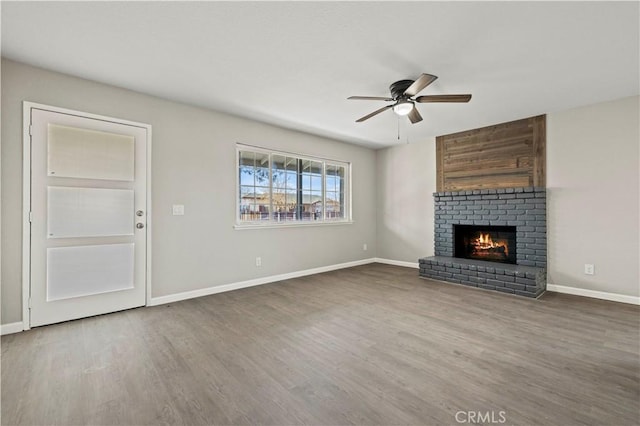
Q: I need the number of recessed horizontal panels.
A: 3